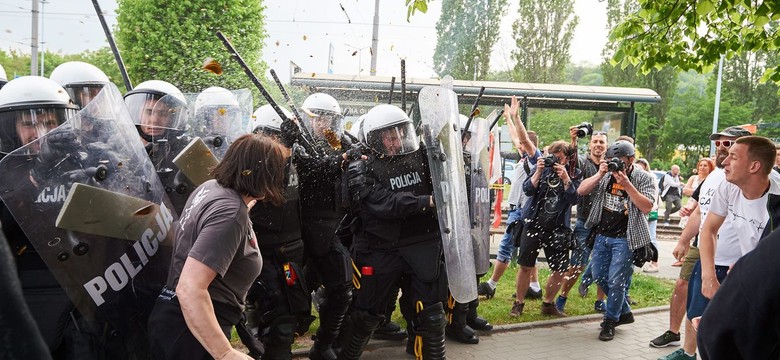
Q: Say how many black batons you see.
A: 7